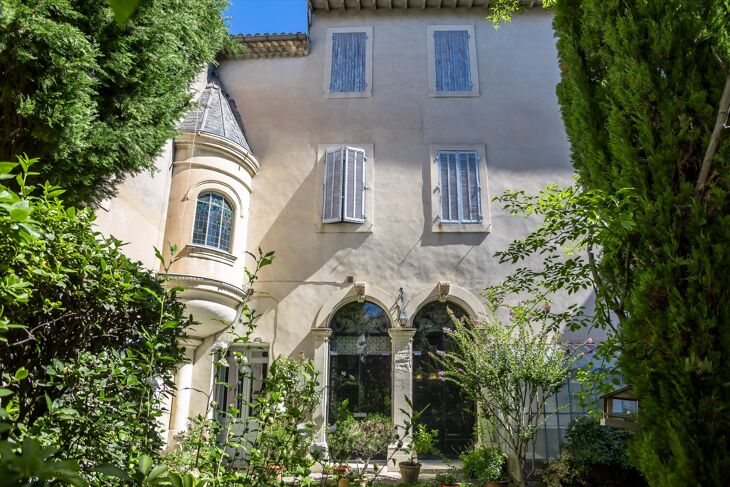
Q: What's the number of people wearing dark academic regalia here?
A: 0